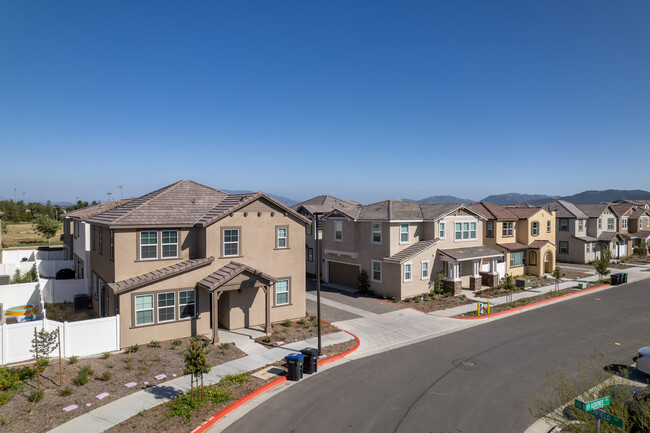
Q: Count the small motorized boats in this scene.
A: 0